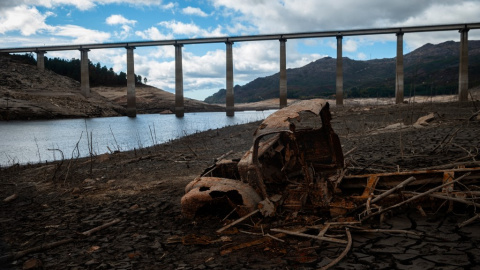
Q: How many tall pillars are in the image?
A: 9